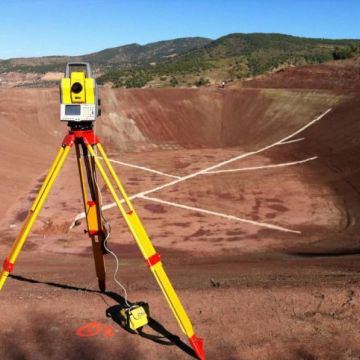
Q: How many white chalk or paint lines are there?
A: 5